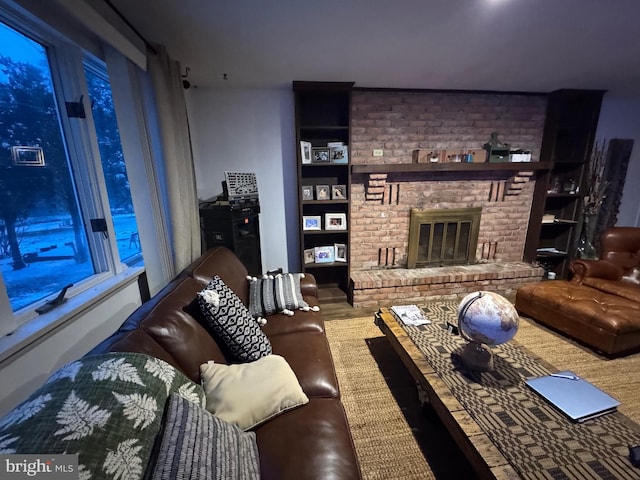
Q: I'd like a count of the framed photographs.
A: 11